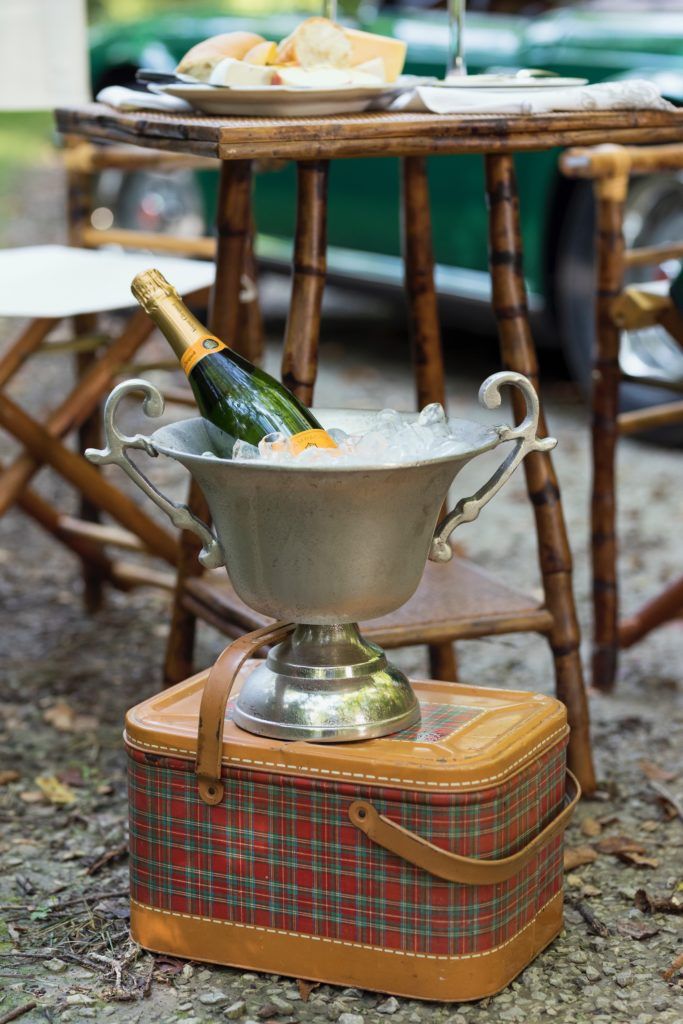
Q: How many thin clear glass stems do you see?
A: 2